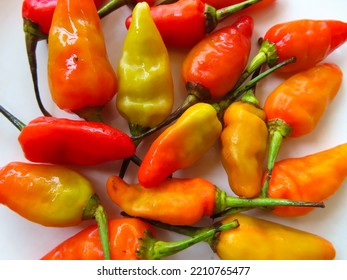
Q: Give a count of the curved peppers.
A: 1